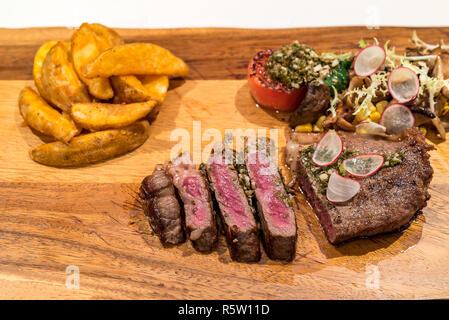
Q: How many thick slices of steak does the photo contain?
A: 4